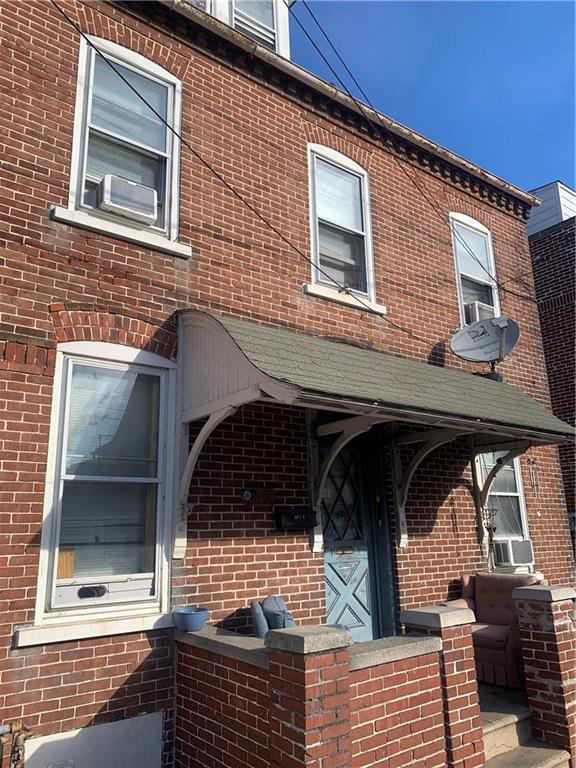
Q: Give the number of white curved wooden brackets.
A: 4